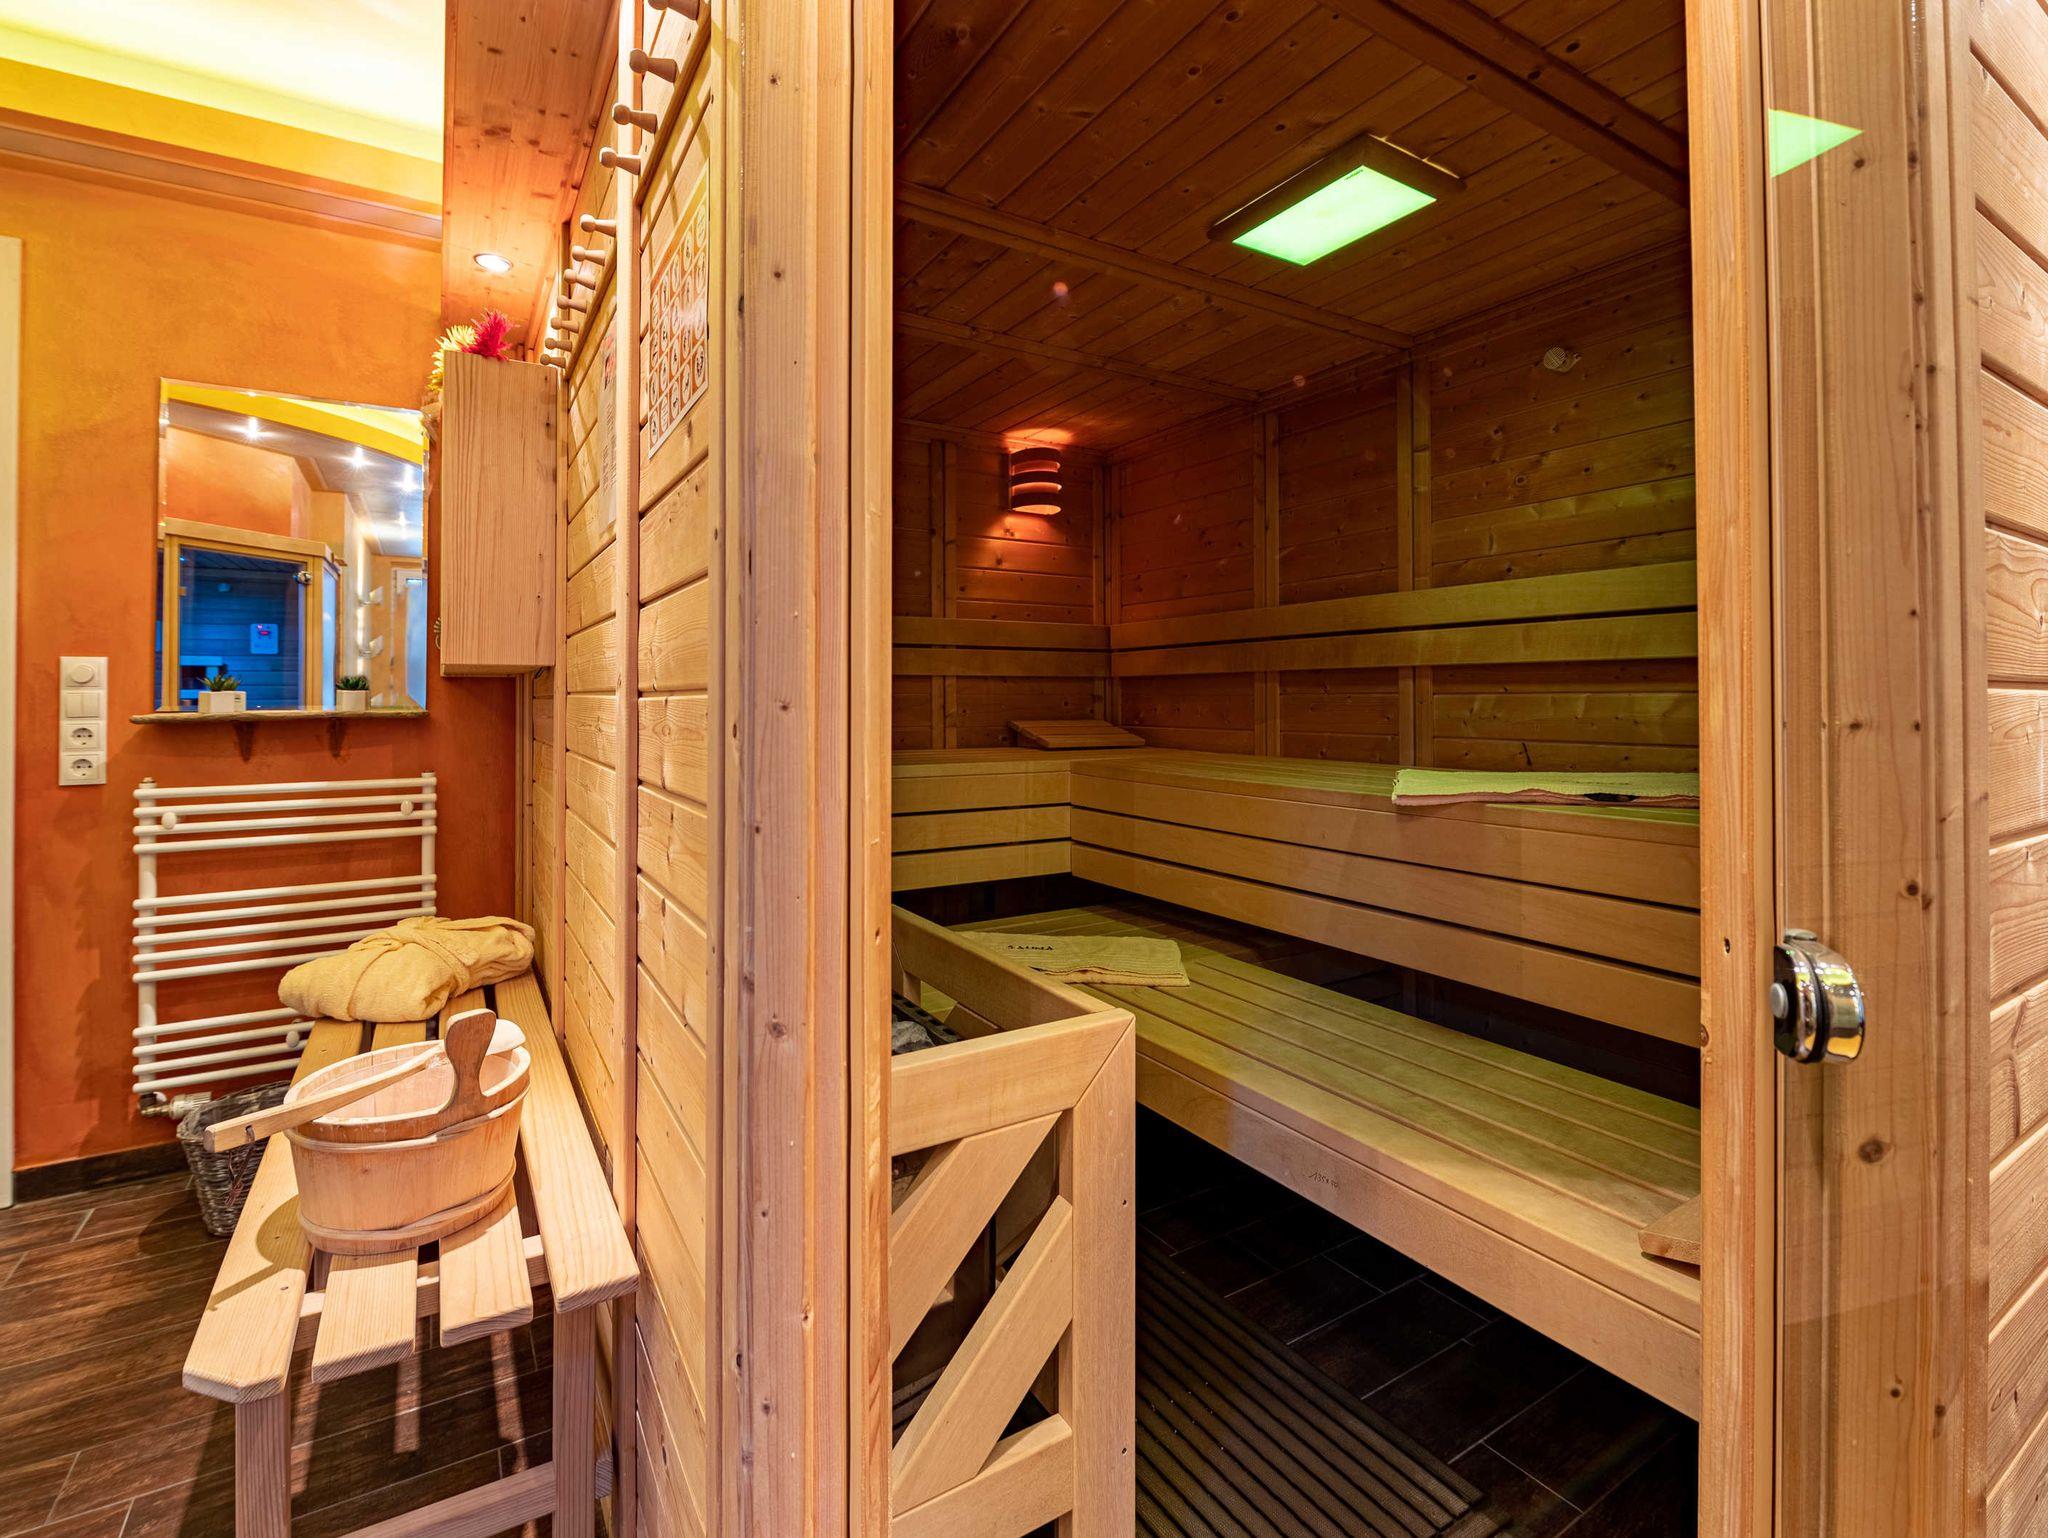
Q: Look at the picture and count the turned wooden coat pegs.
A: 11